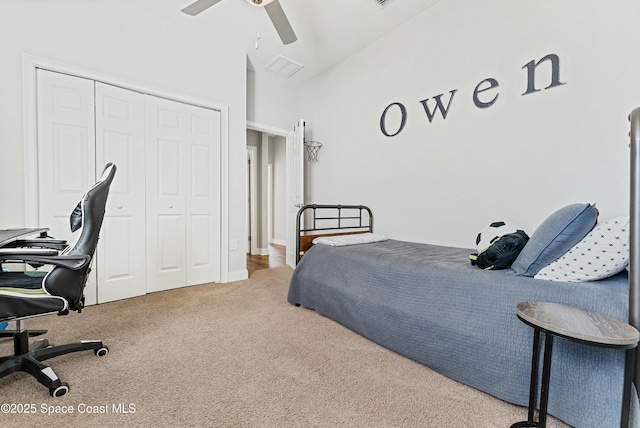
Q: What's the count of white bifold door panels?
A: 4